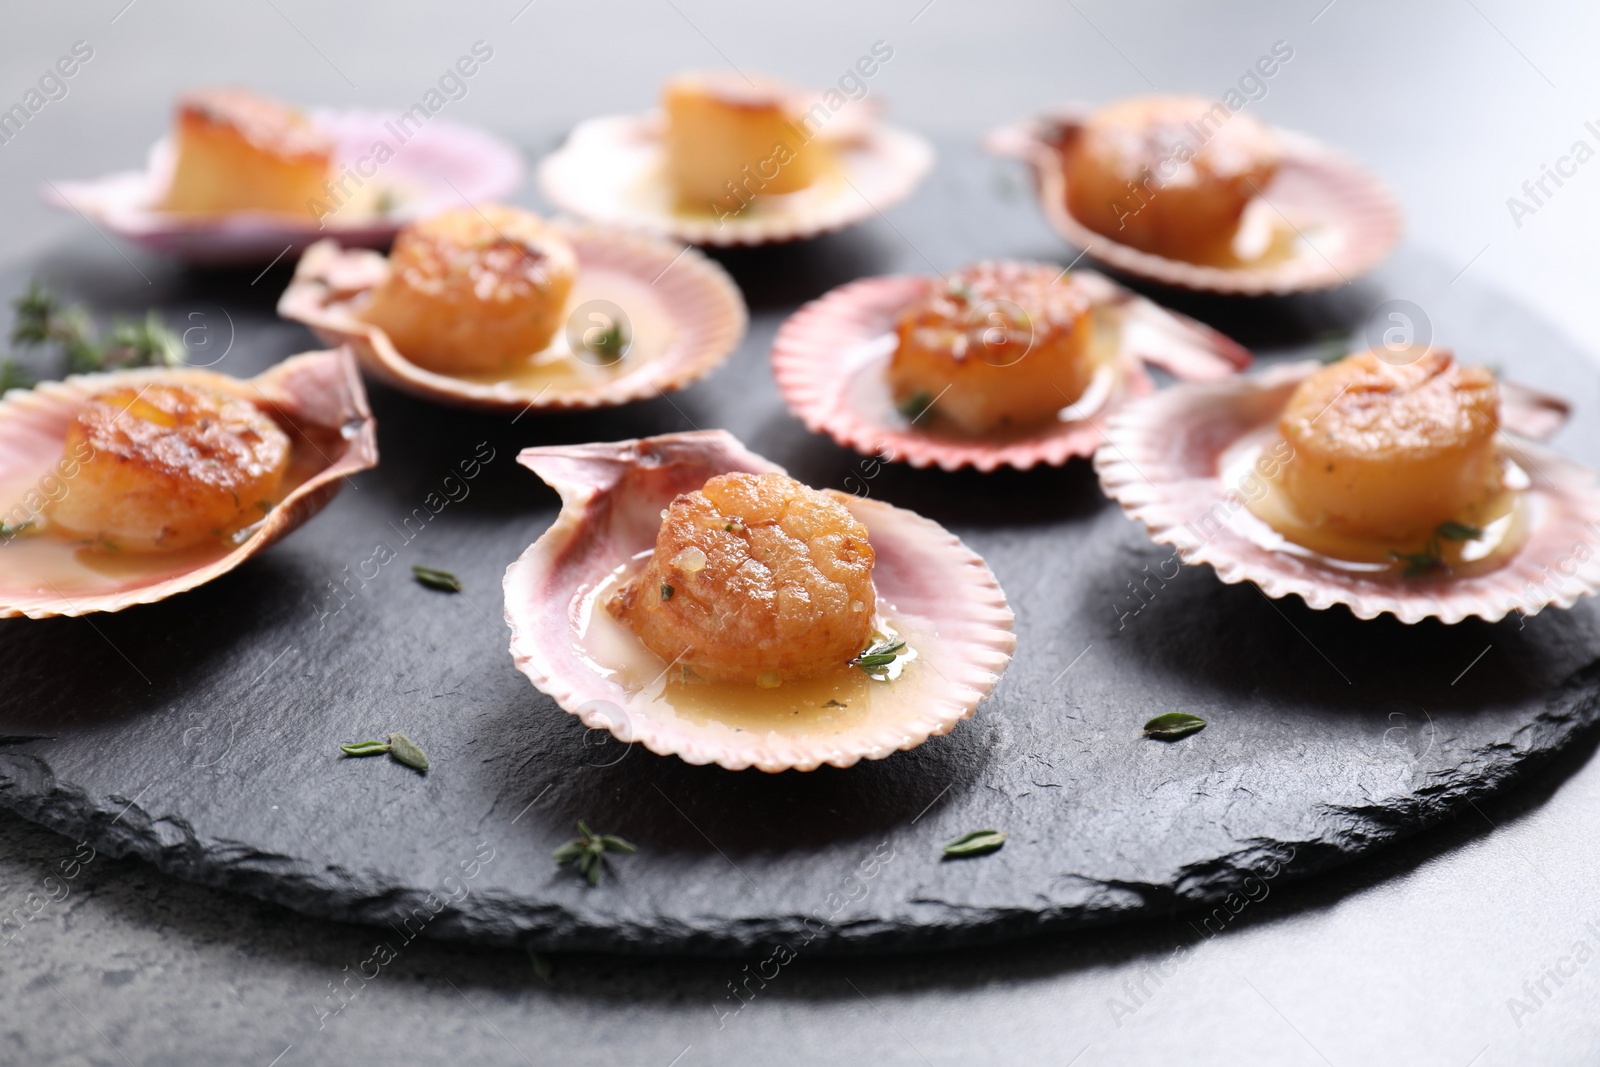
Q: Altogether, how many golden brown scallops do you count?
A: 8